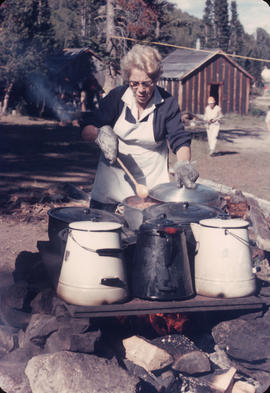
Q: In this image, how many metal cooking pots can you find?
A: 6